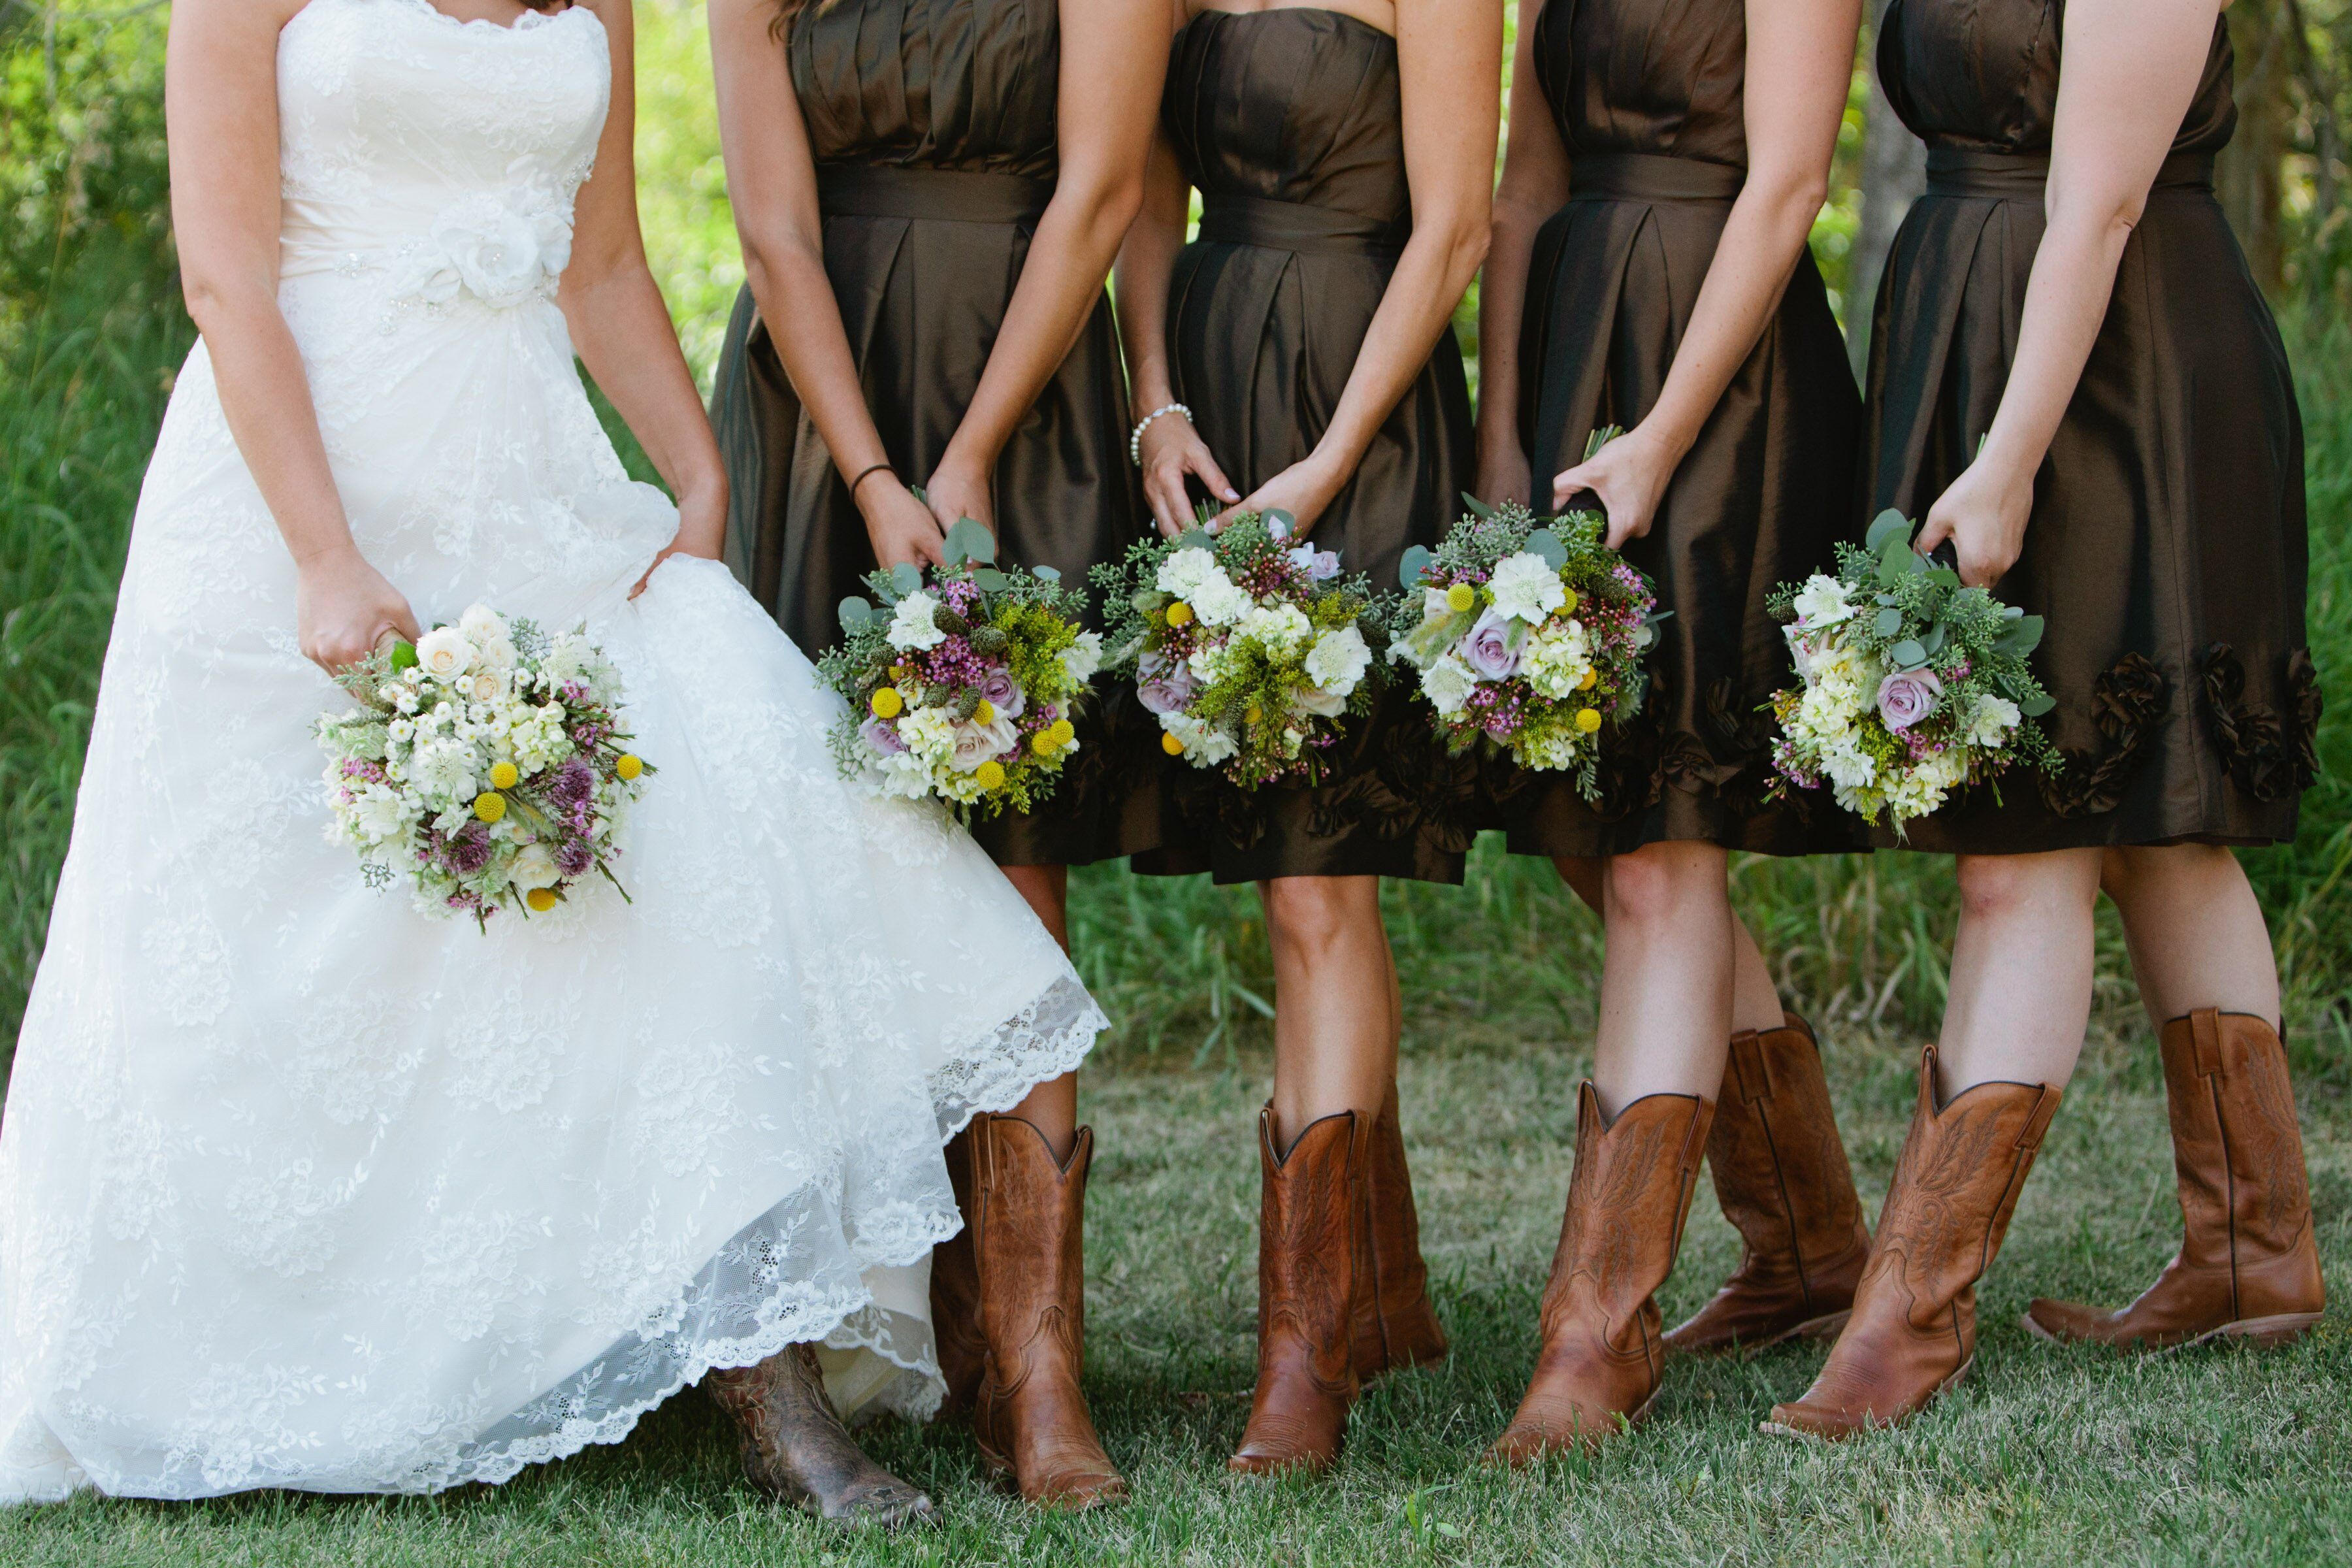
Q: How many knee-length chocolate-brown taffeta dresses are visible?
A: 4